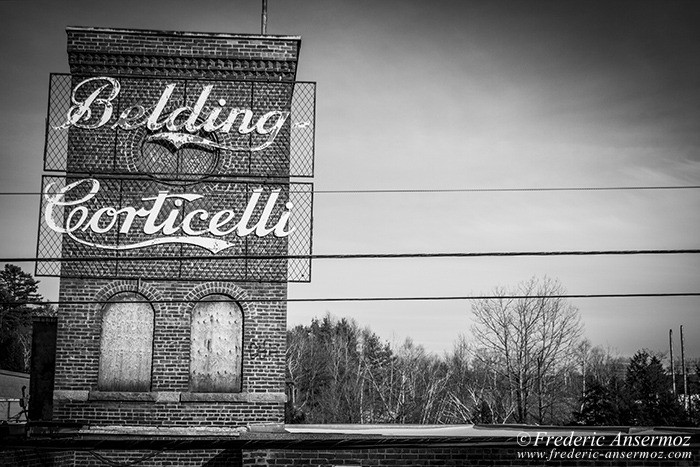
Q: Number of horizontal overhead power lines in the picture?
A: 3